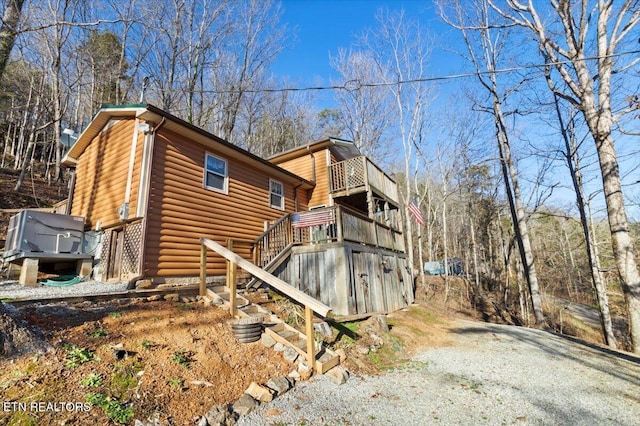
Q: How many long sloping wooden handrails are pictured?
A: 1